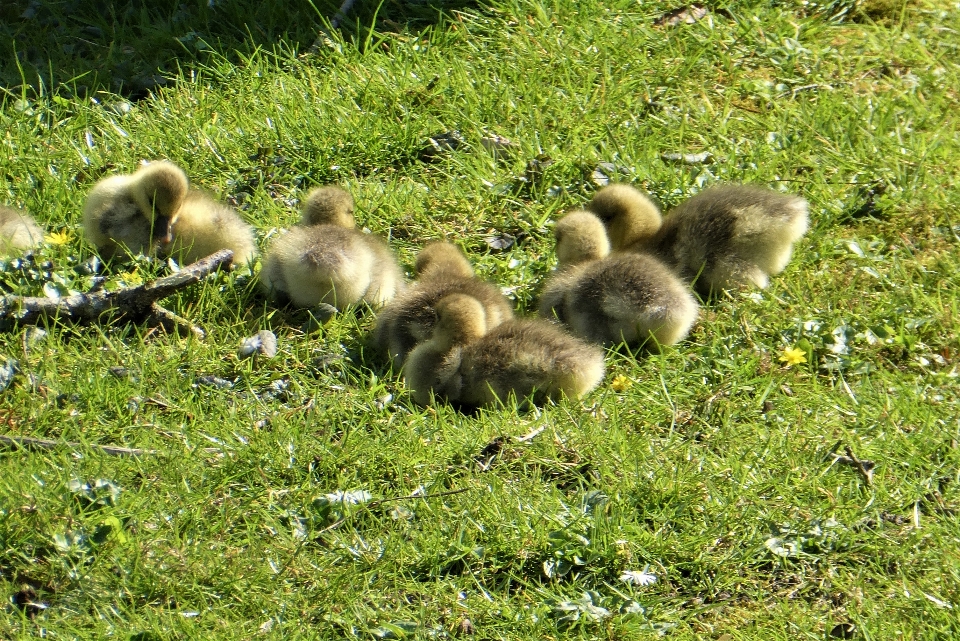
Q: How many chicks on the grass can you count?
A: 7